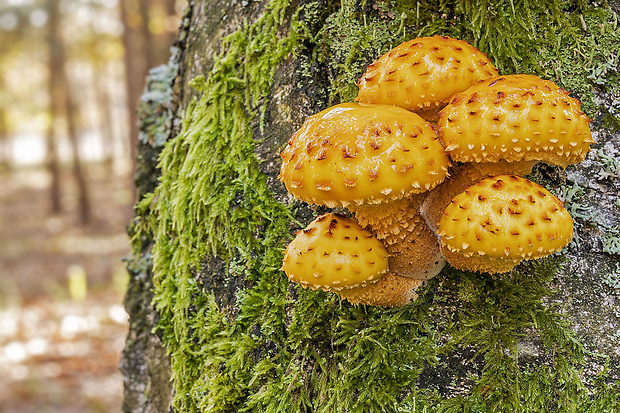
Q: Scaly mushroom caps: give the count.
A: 5